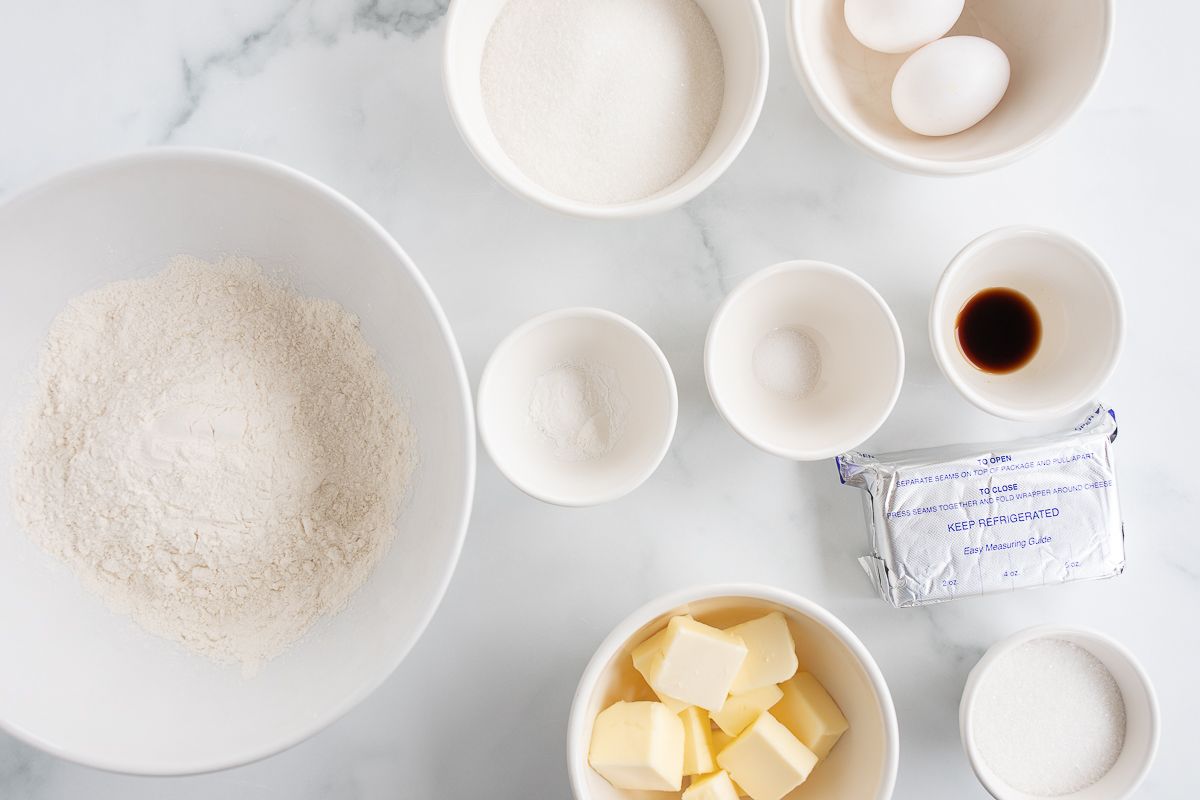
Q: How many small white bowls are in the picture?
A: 4